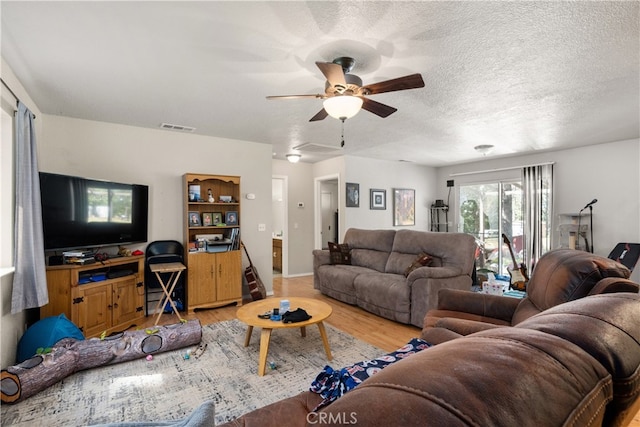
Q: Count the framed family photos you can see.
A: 4